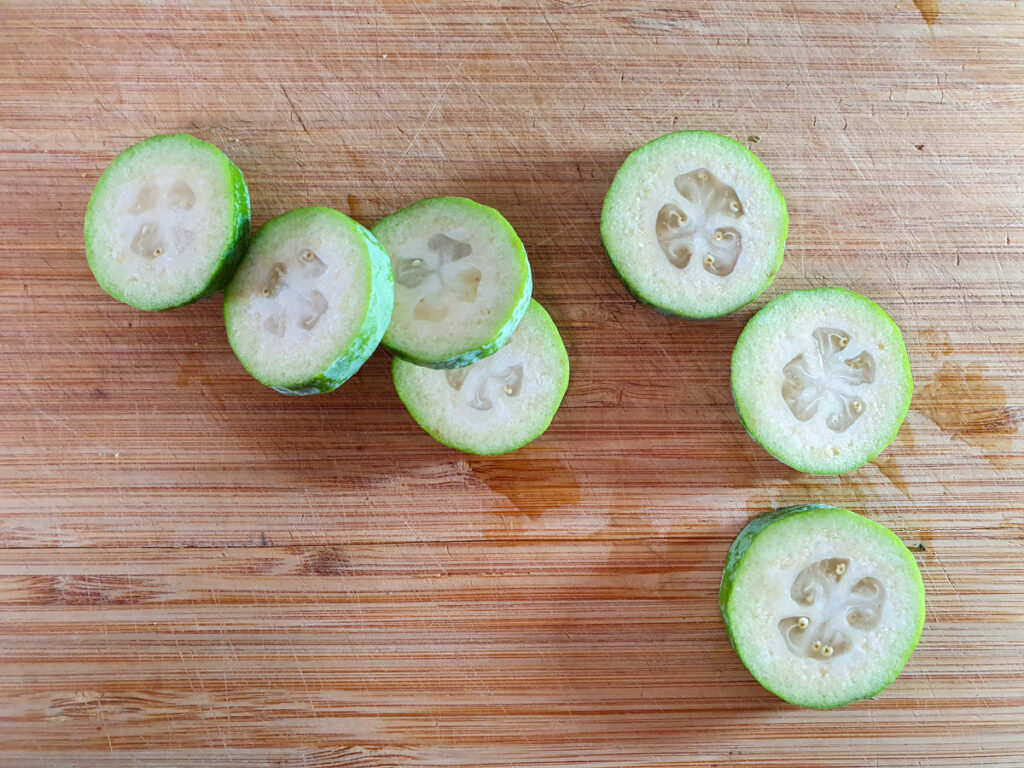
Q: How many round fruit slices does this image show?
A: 7